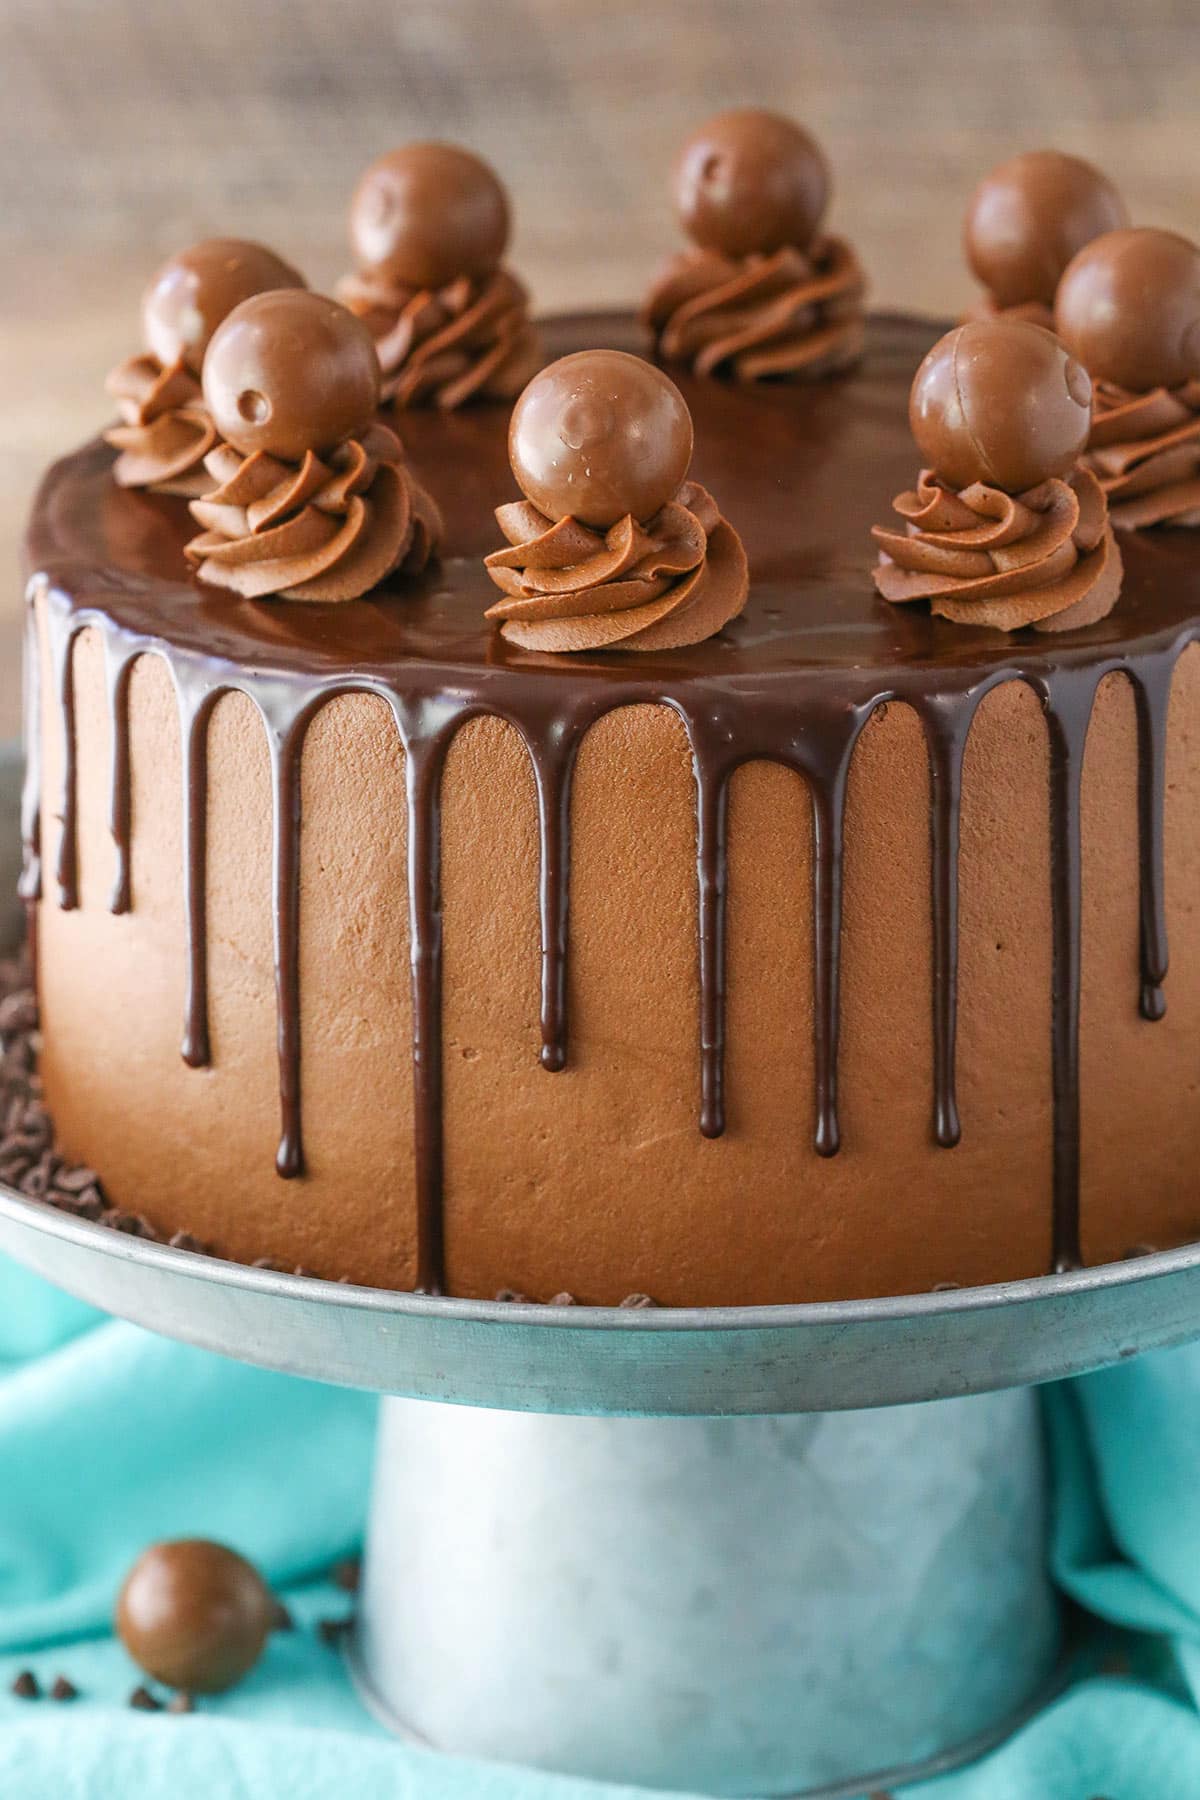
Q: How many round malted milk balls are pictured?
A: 9